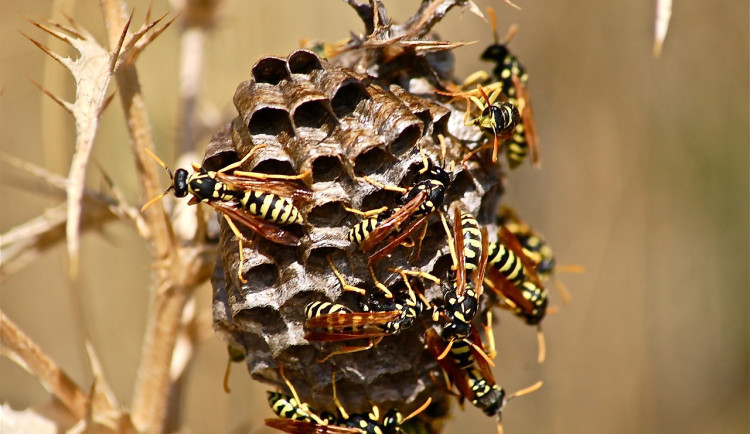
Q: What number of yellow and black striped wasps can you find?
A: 10